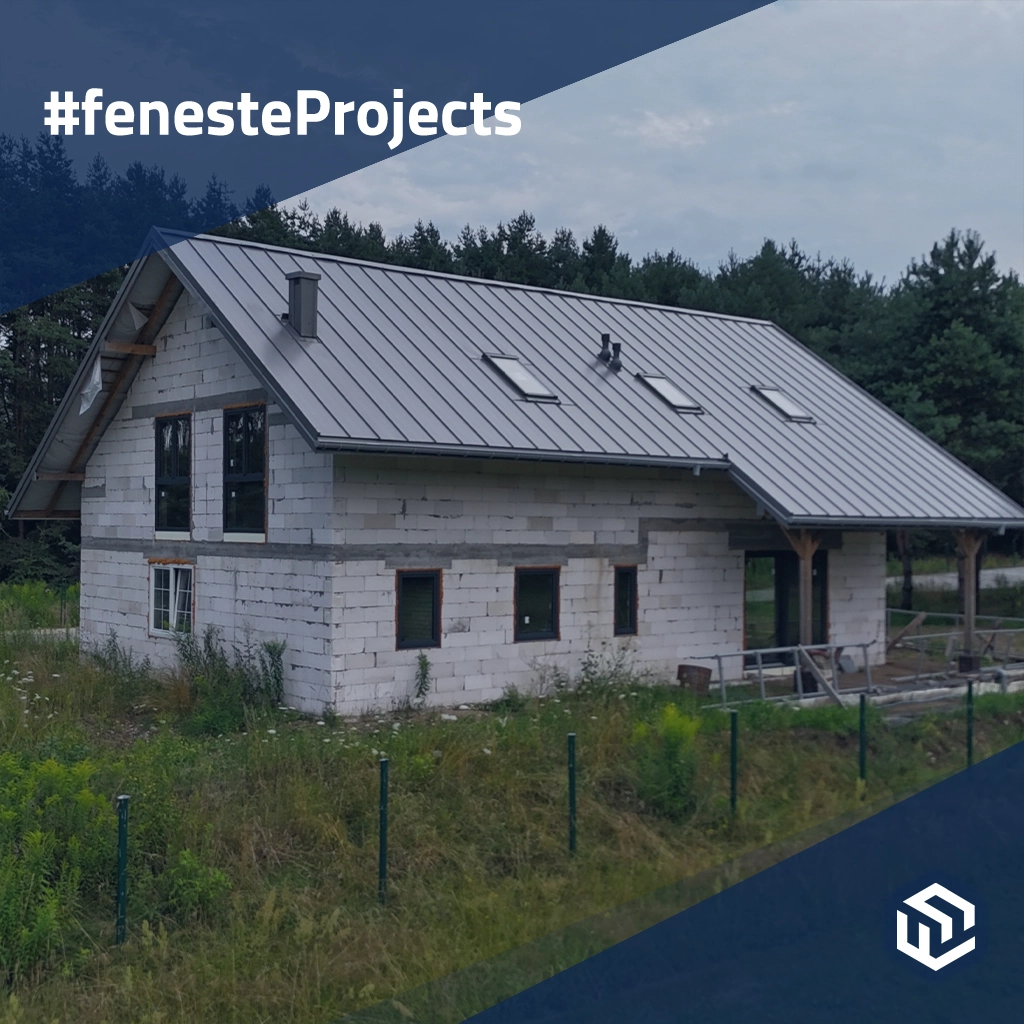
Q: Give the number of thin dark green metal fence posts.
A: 6